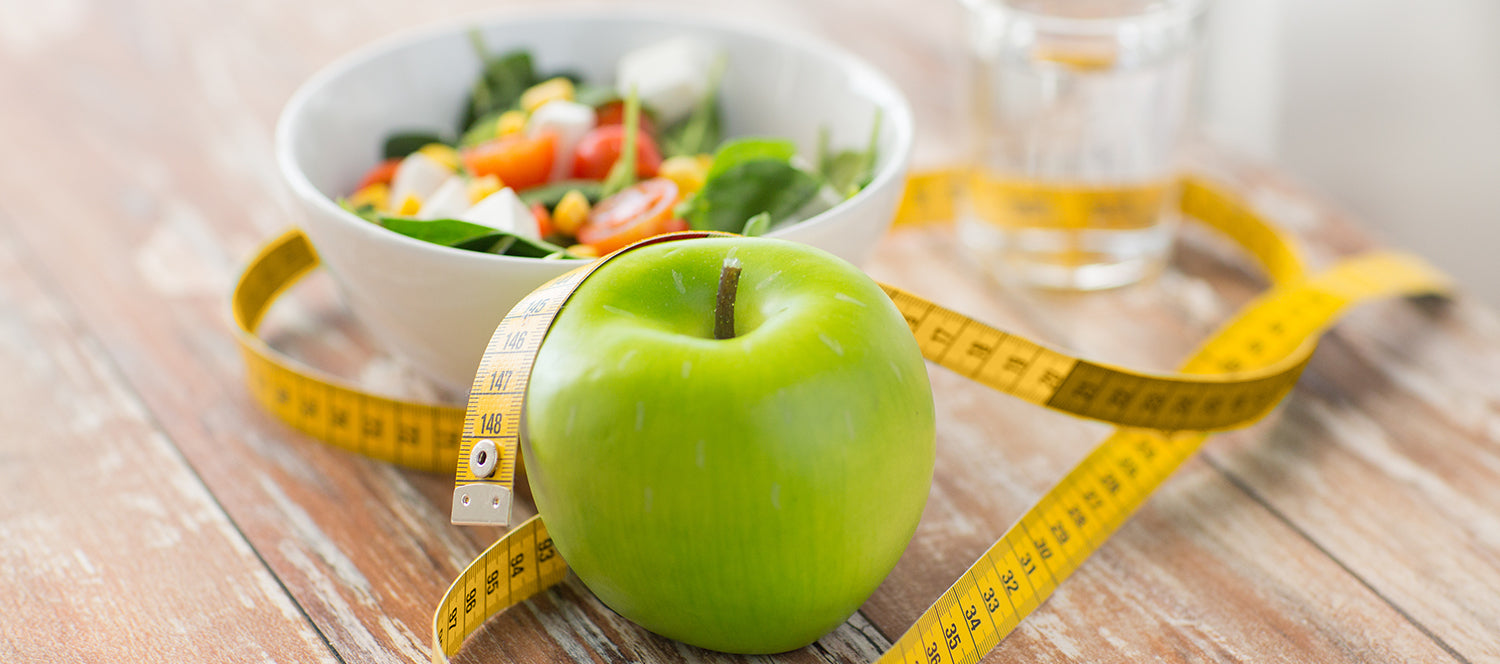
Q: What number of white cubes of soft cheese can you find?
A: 5